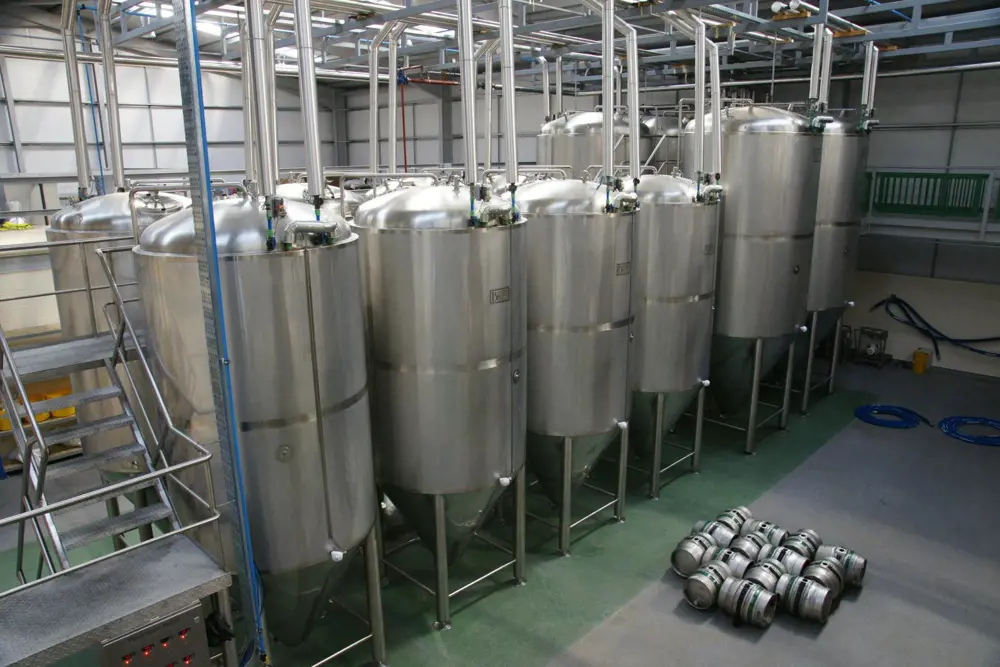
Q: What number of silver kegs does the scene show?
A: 14